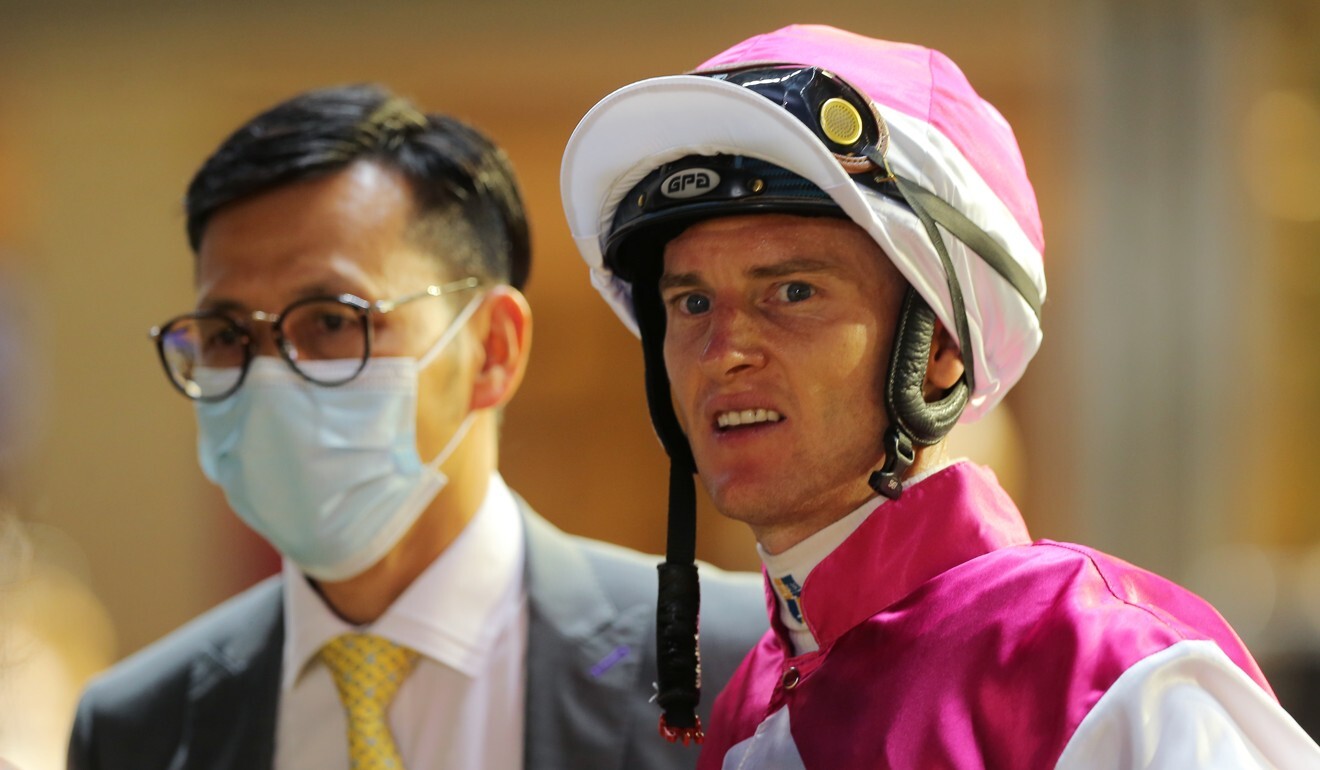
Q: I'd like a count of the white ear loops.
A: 1